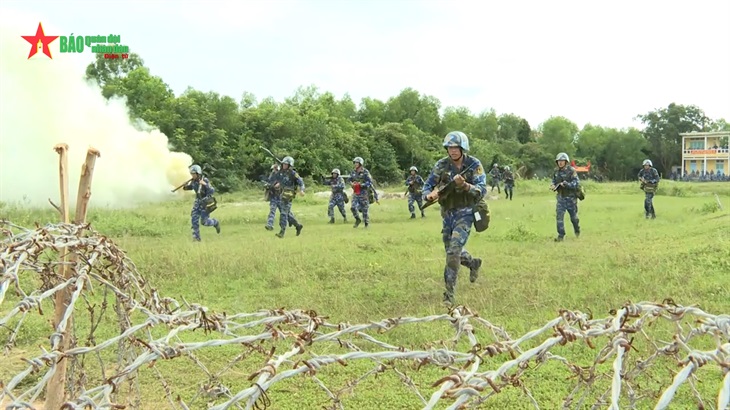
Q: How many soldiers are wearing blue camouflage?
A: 11